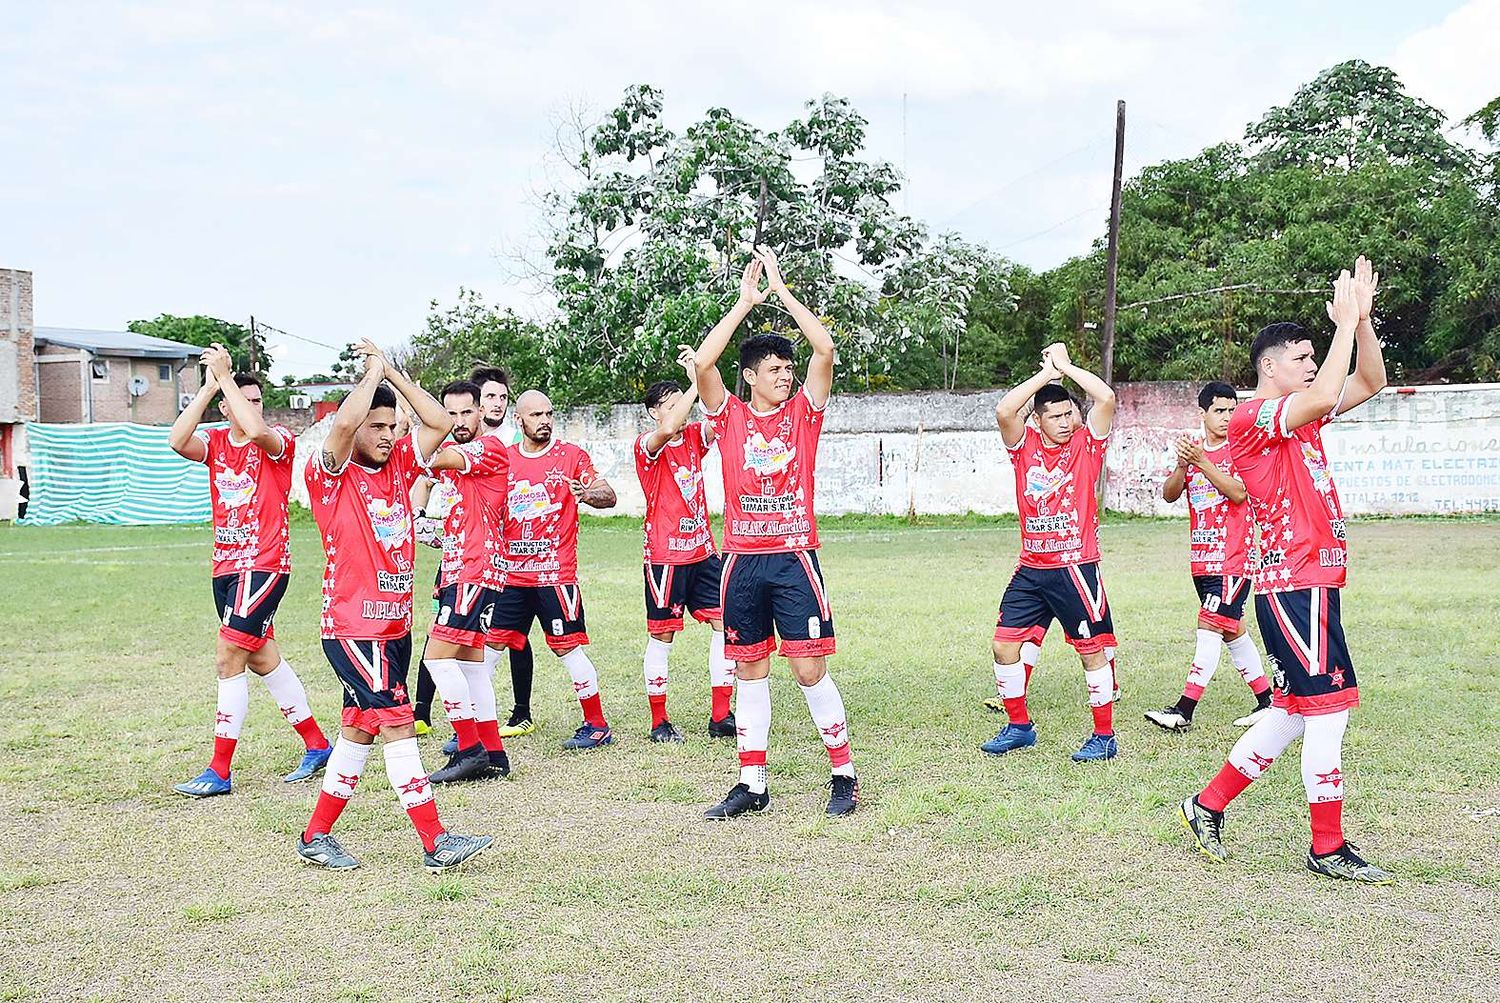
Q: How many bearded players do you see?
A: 4